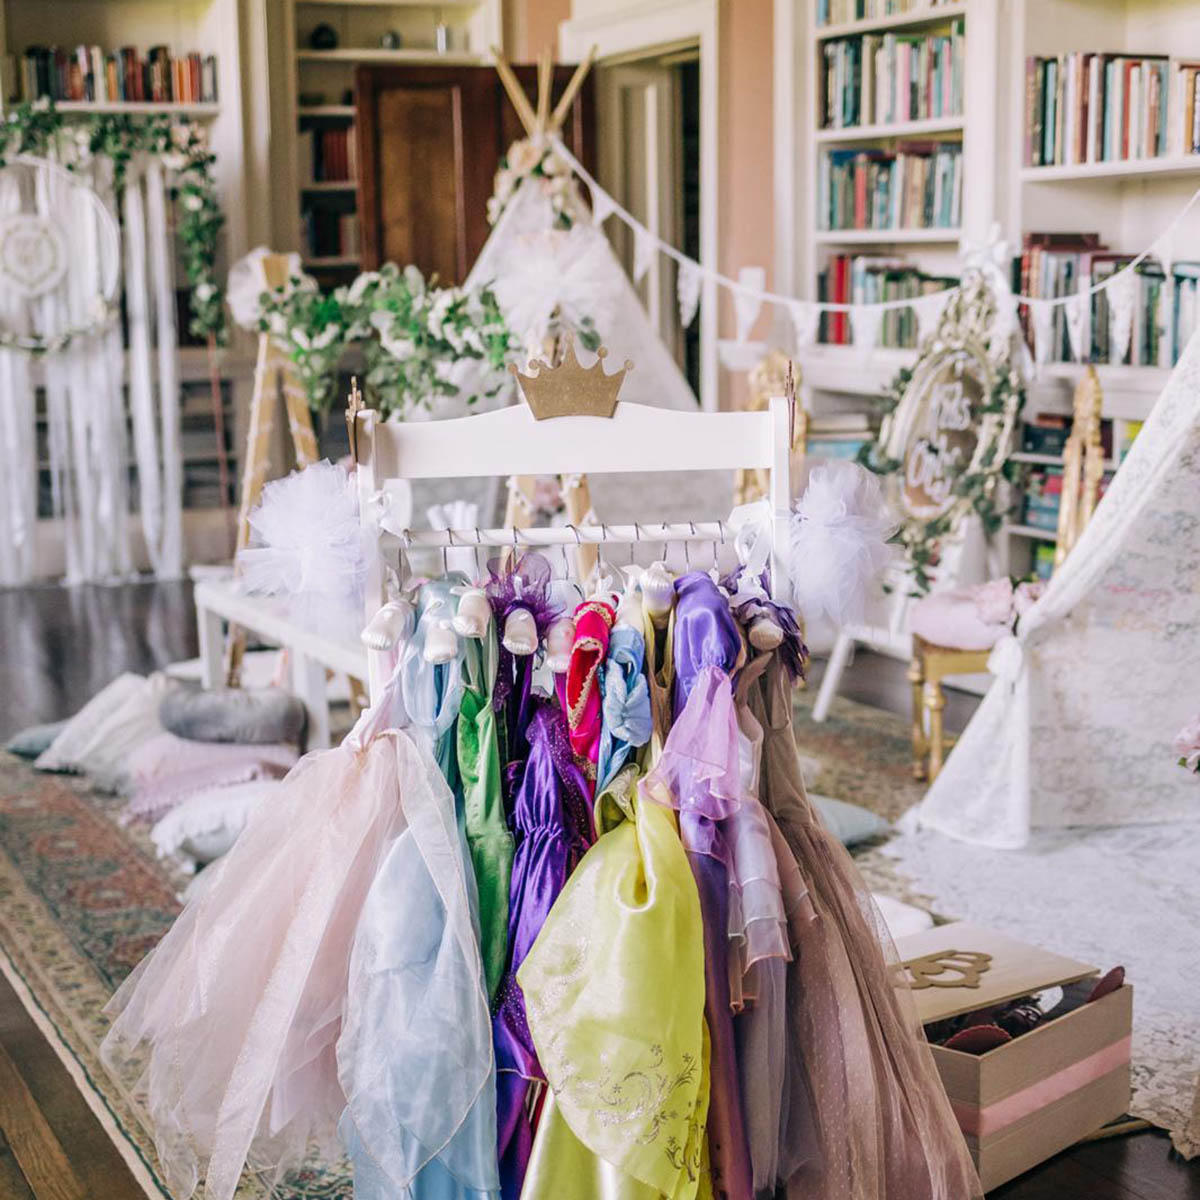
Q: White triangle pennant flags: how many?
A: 11